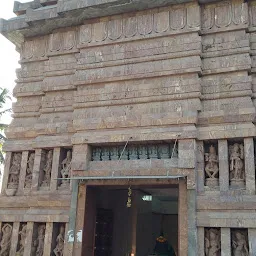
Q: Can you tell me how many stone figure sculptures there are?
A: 12